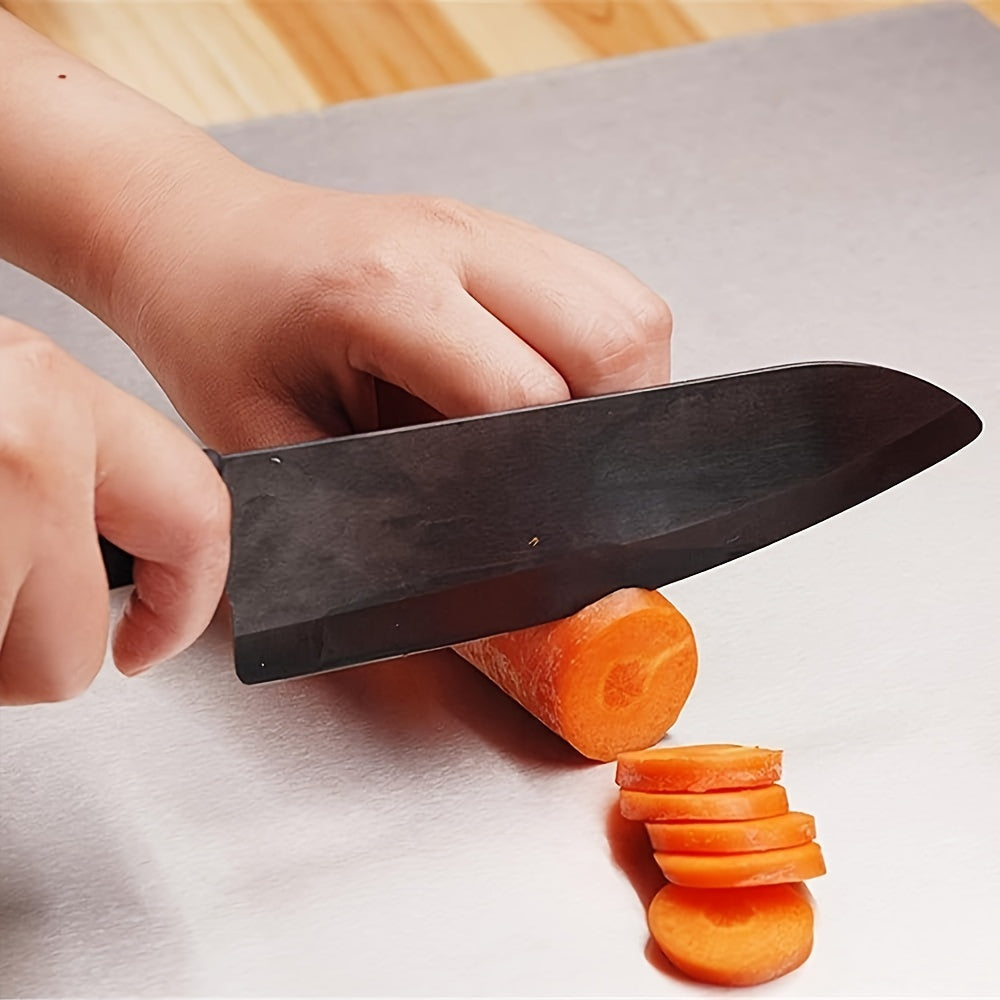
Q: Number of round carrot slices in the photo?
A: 5